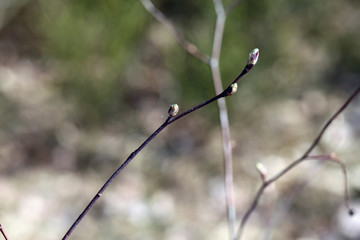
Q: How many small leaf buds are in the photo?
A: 4